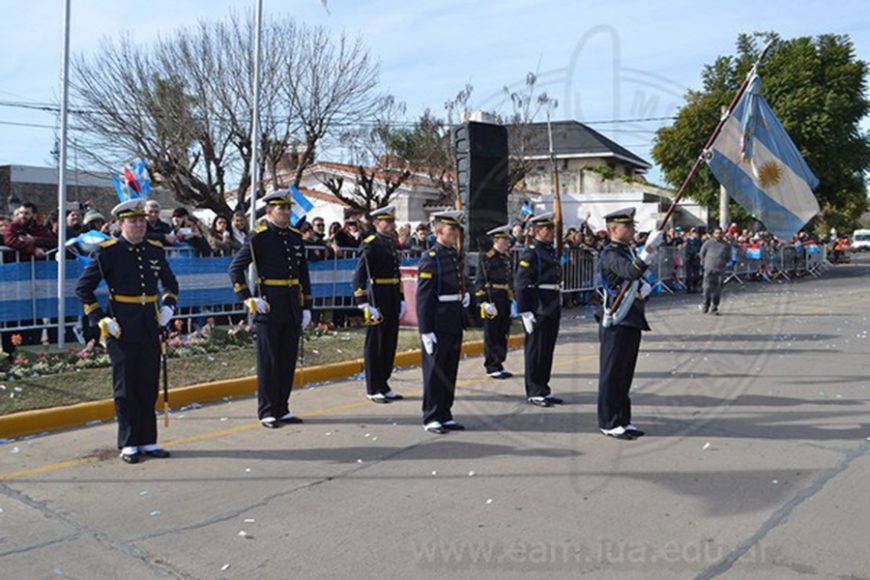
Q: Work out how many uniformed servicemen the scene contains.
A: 7